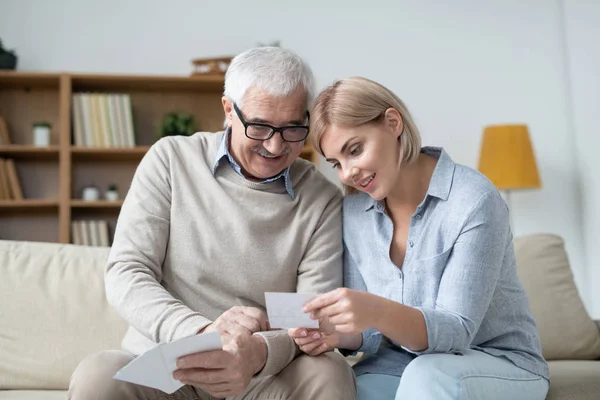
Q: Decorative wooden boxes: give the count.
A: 1